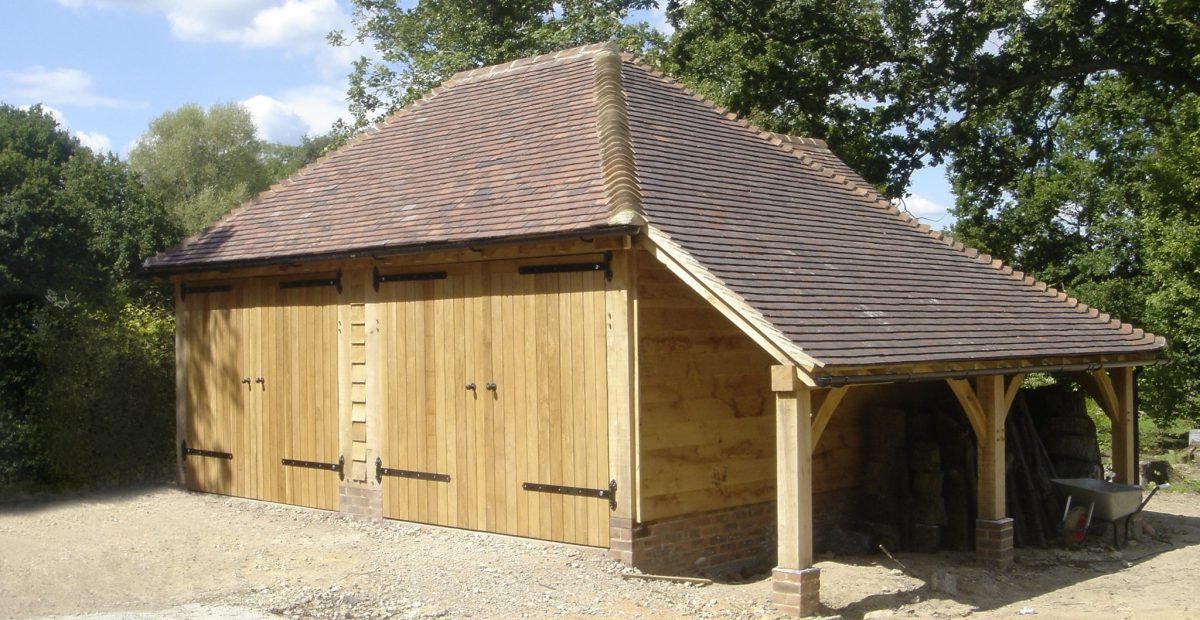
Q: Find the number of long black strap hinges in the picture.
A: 8